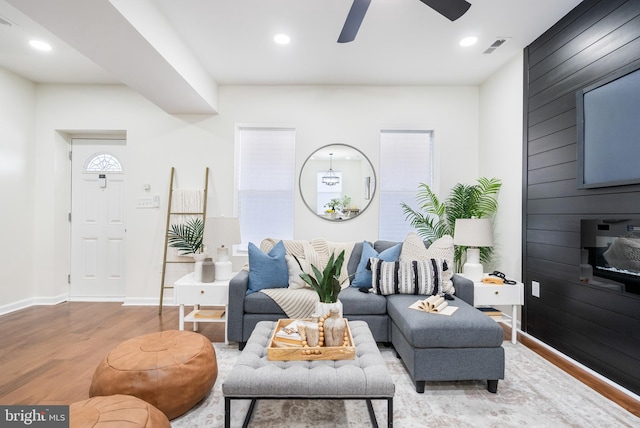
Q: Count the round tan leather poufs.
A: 2